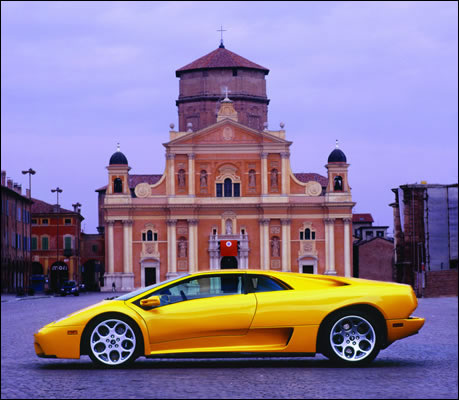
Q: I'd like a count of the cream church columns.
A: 12